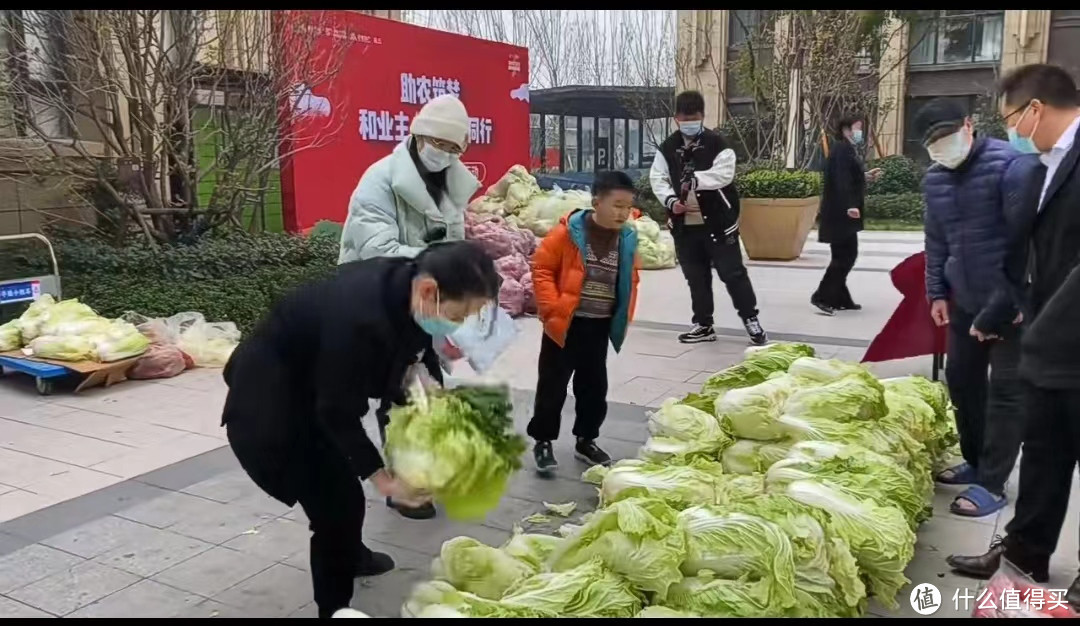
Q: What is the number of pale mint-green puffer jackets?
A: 1